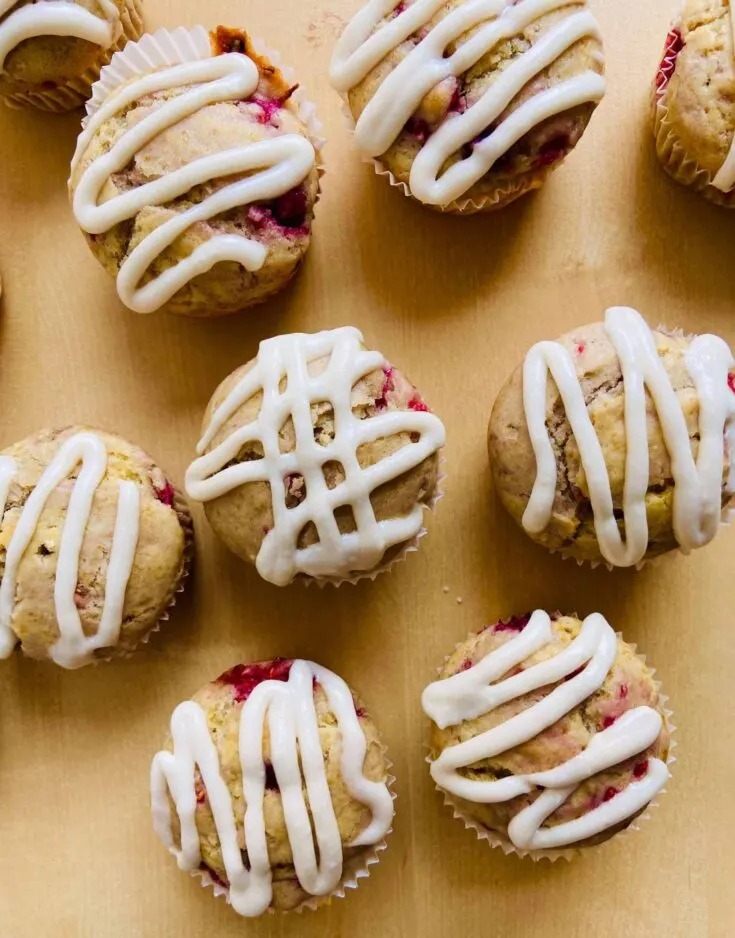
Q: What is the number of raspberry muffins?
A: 9